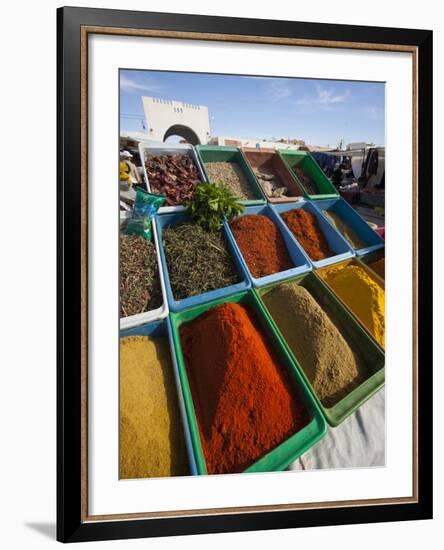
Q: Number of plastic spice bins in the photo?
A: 14